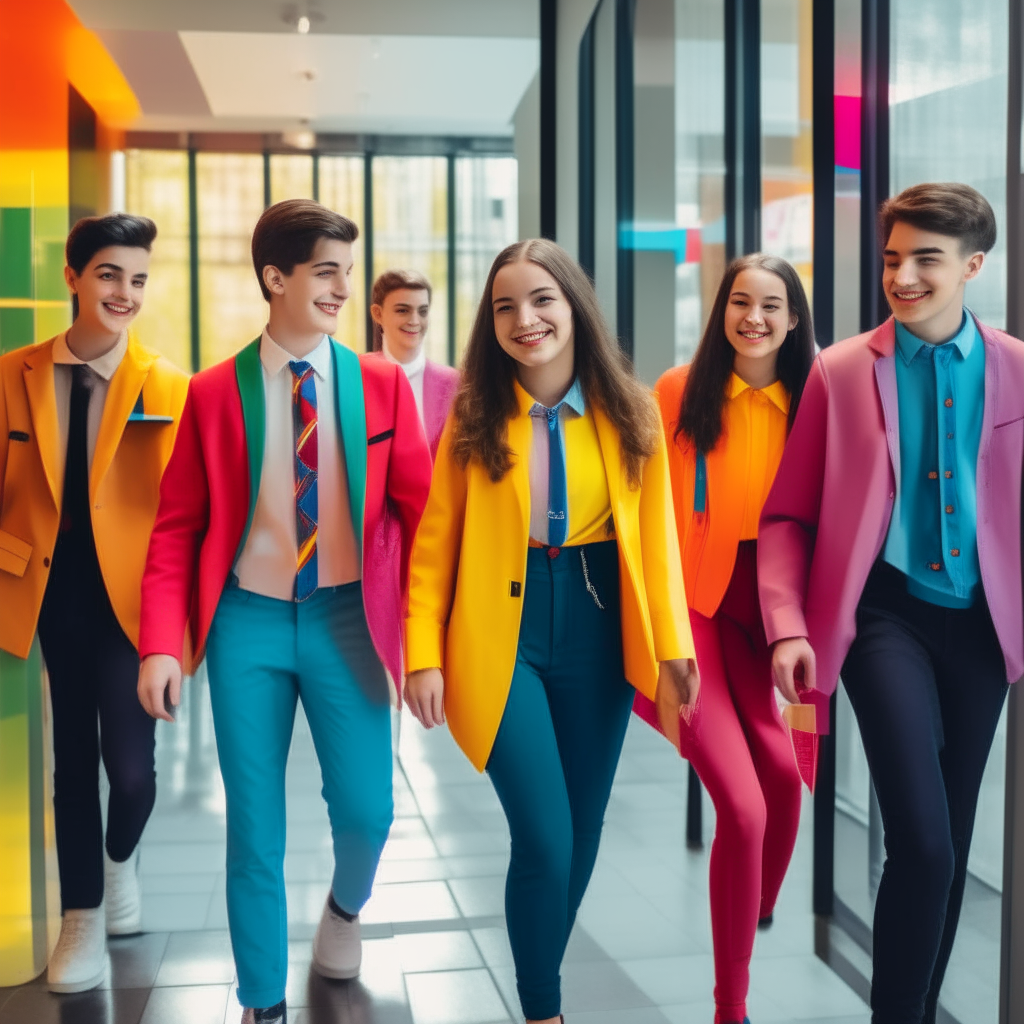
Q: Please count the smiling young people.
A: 6